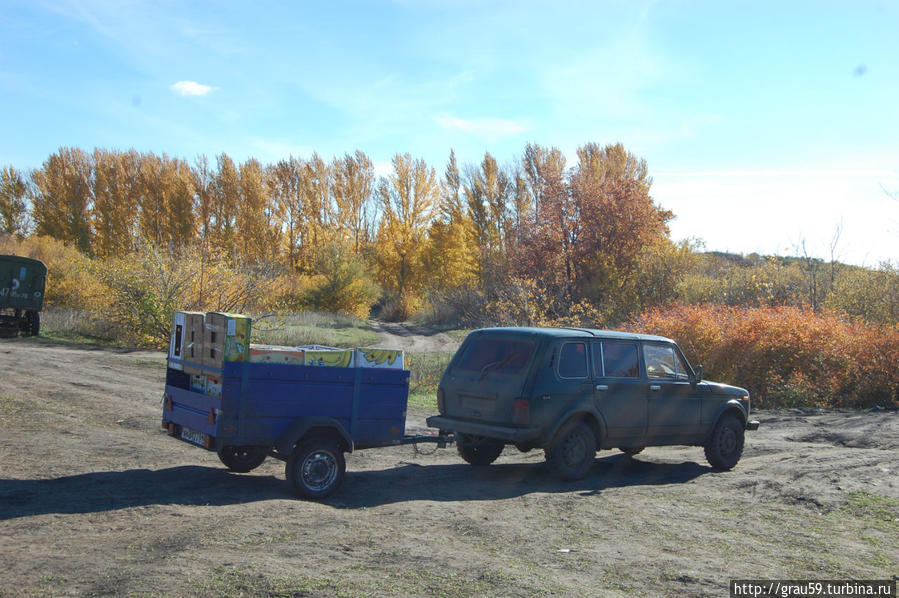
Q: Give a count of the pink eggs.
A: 0